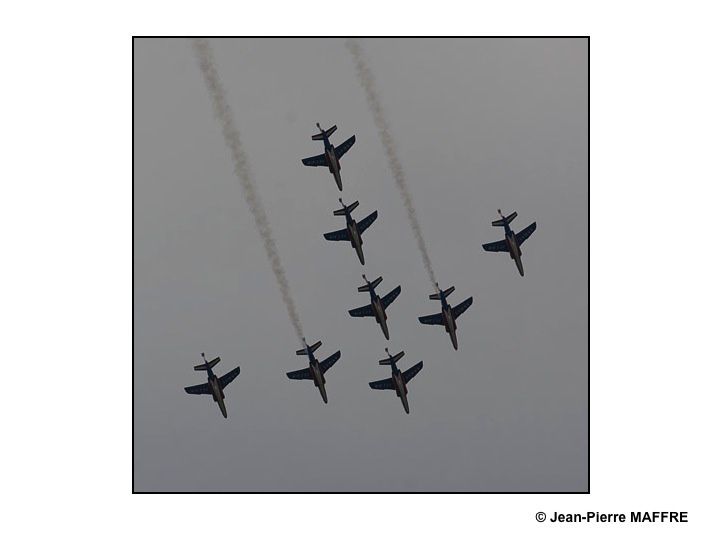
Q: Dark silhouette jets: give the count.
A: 8